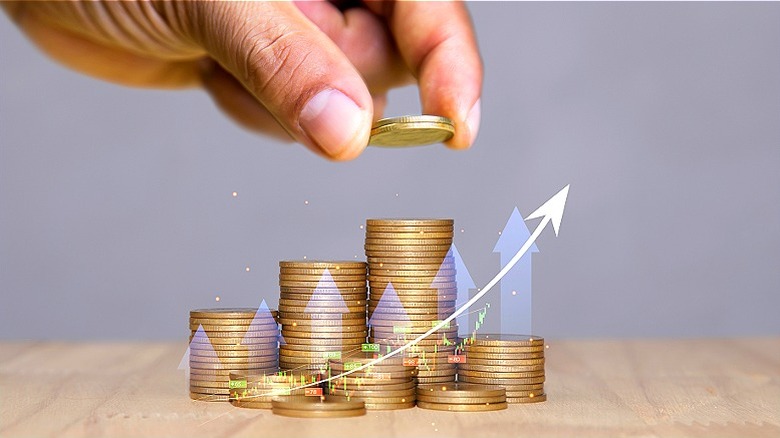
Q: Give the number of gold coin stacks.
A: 8